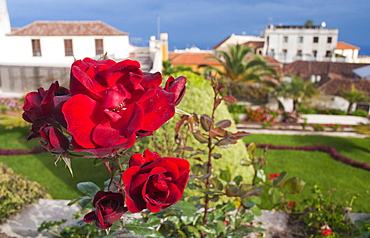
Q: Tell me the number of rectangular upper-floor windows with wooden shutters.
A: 3